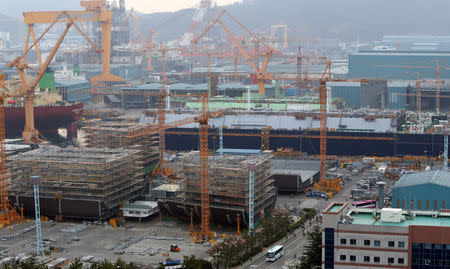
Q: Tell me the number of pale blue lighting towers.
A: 4